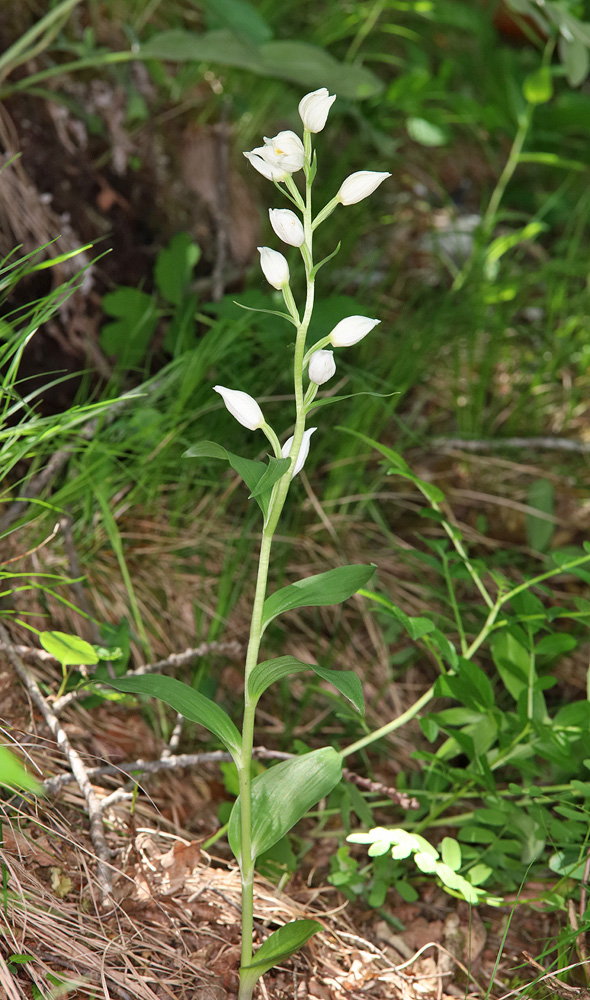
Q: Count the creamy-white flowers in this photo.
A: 9